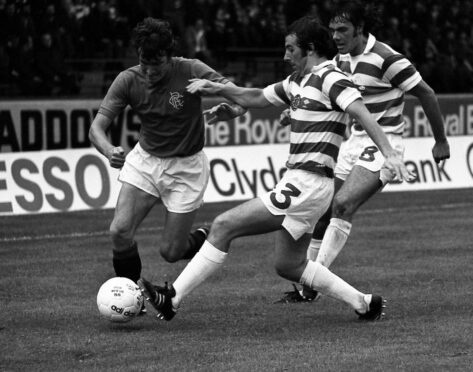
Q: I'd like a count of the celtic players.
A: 2